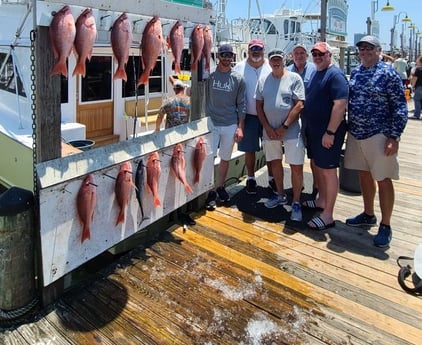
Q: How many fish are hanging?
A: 13